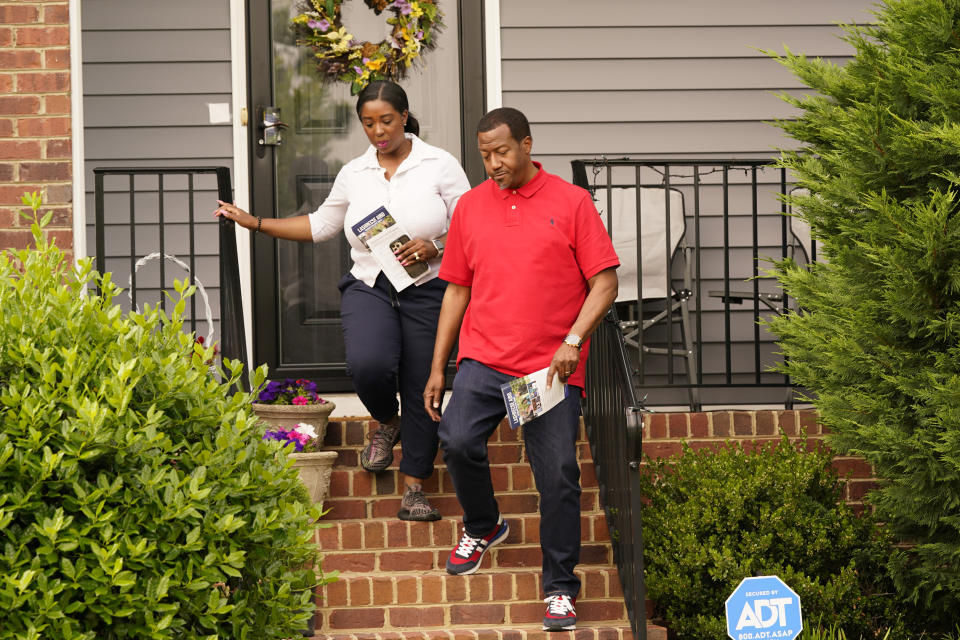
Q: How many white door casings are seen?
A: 2